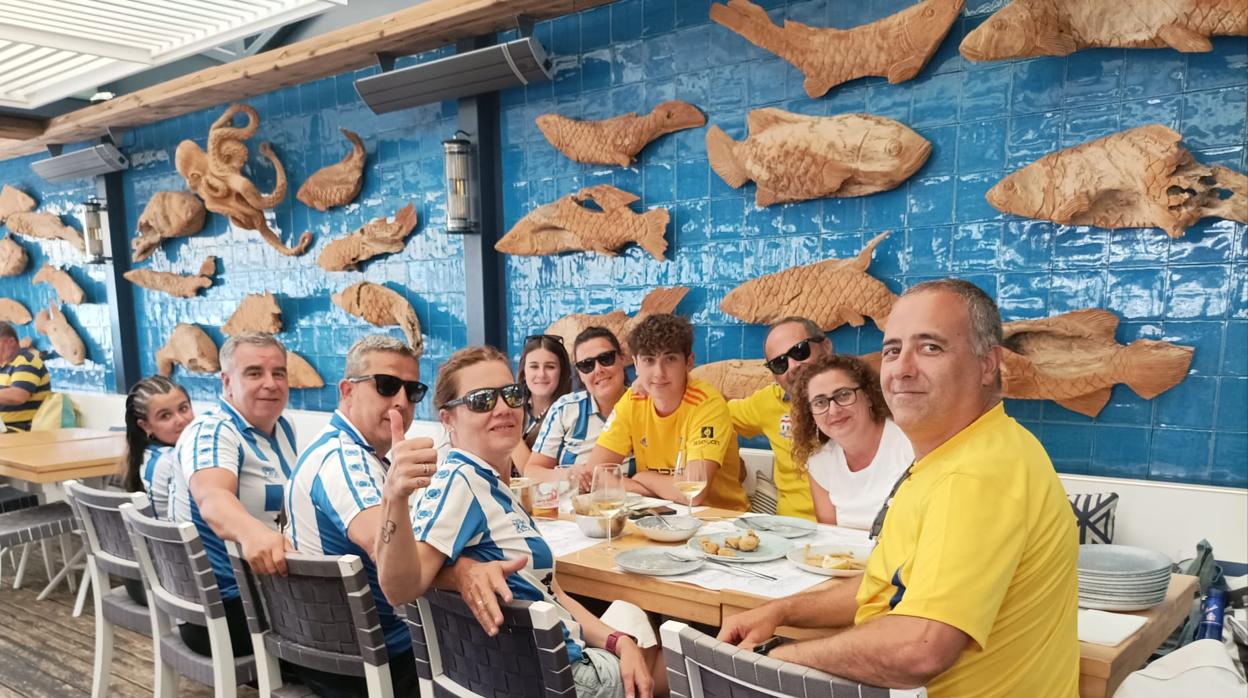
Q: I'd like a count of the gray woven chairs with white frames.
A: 5